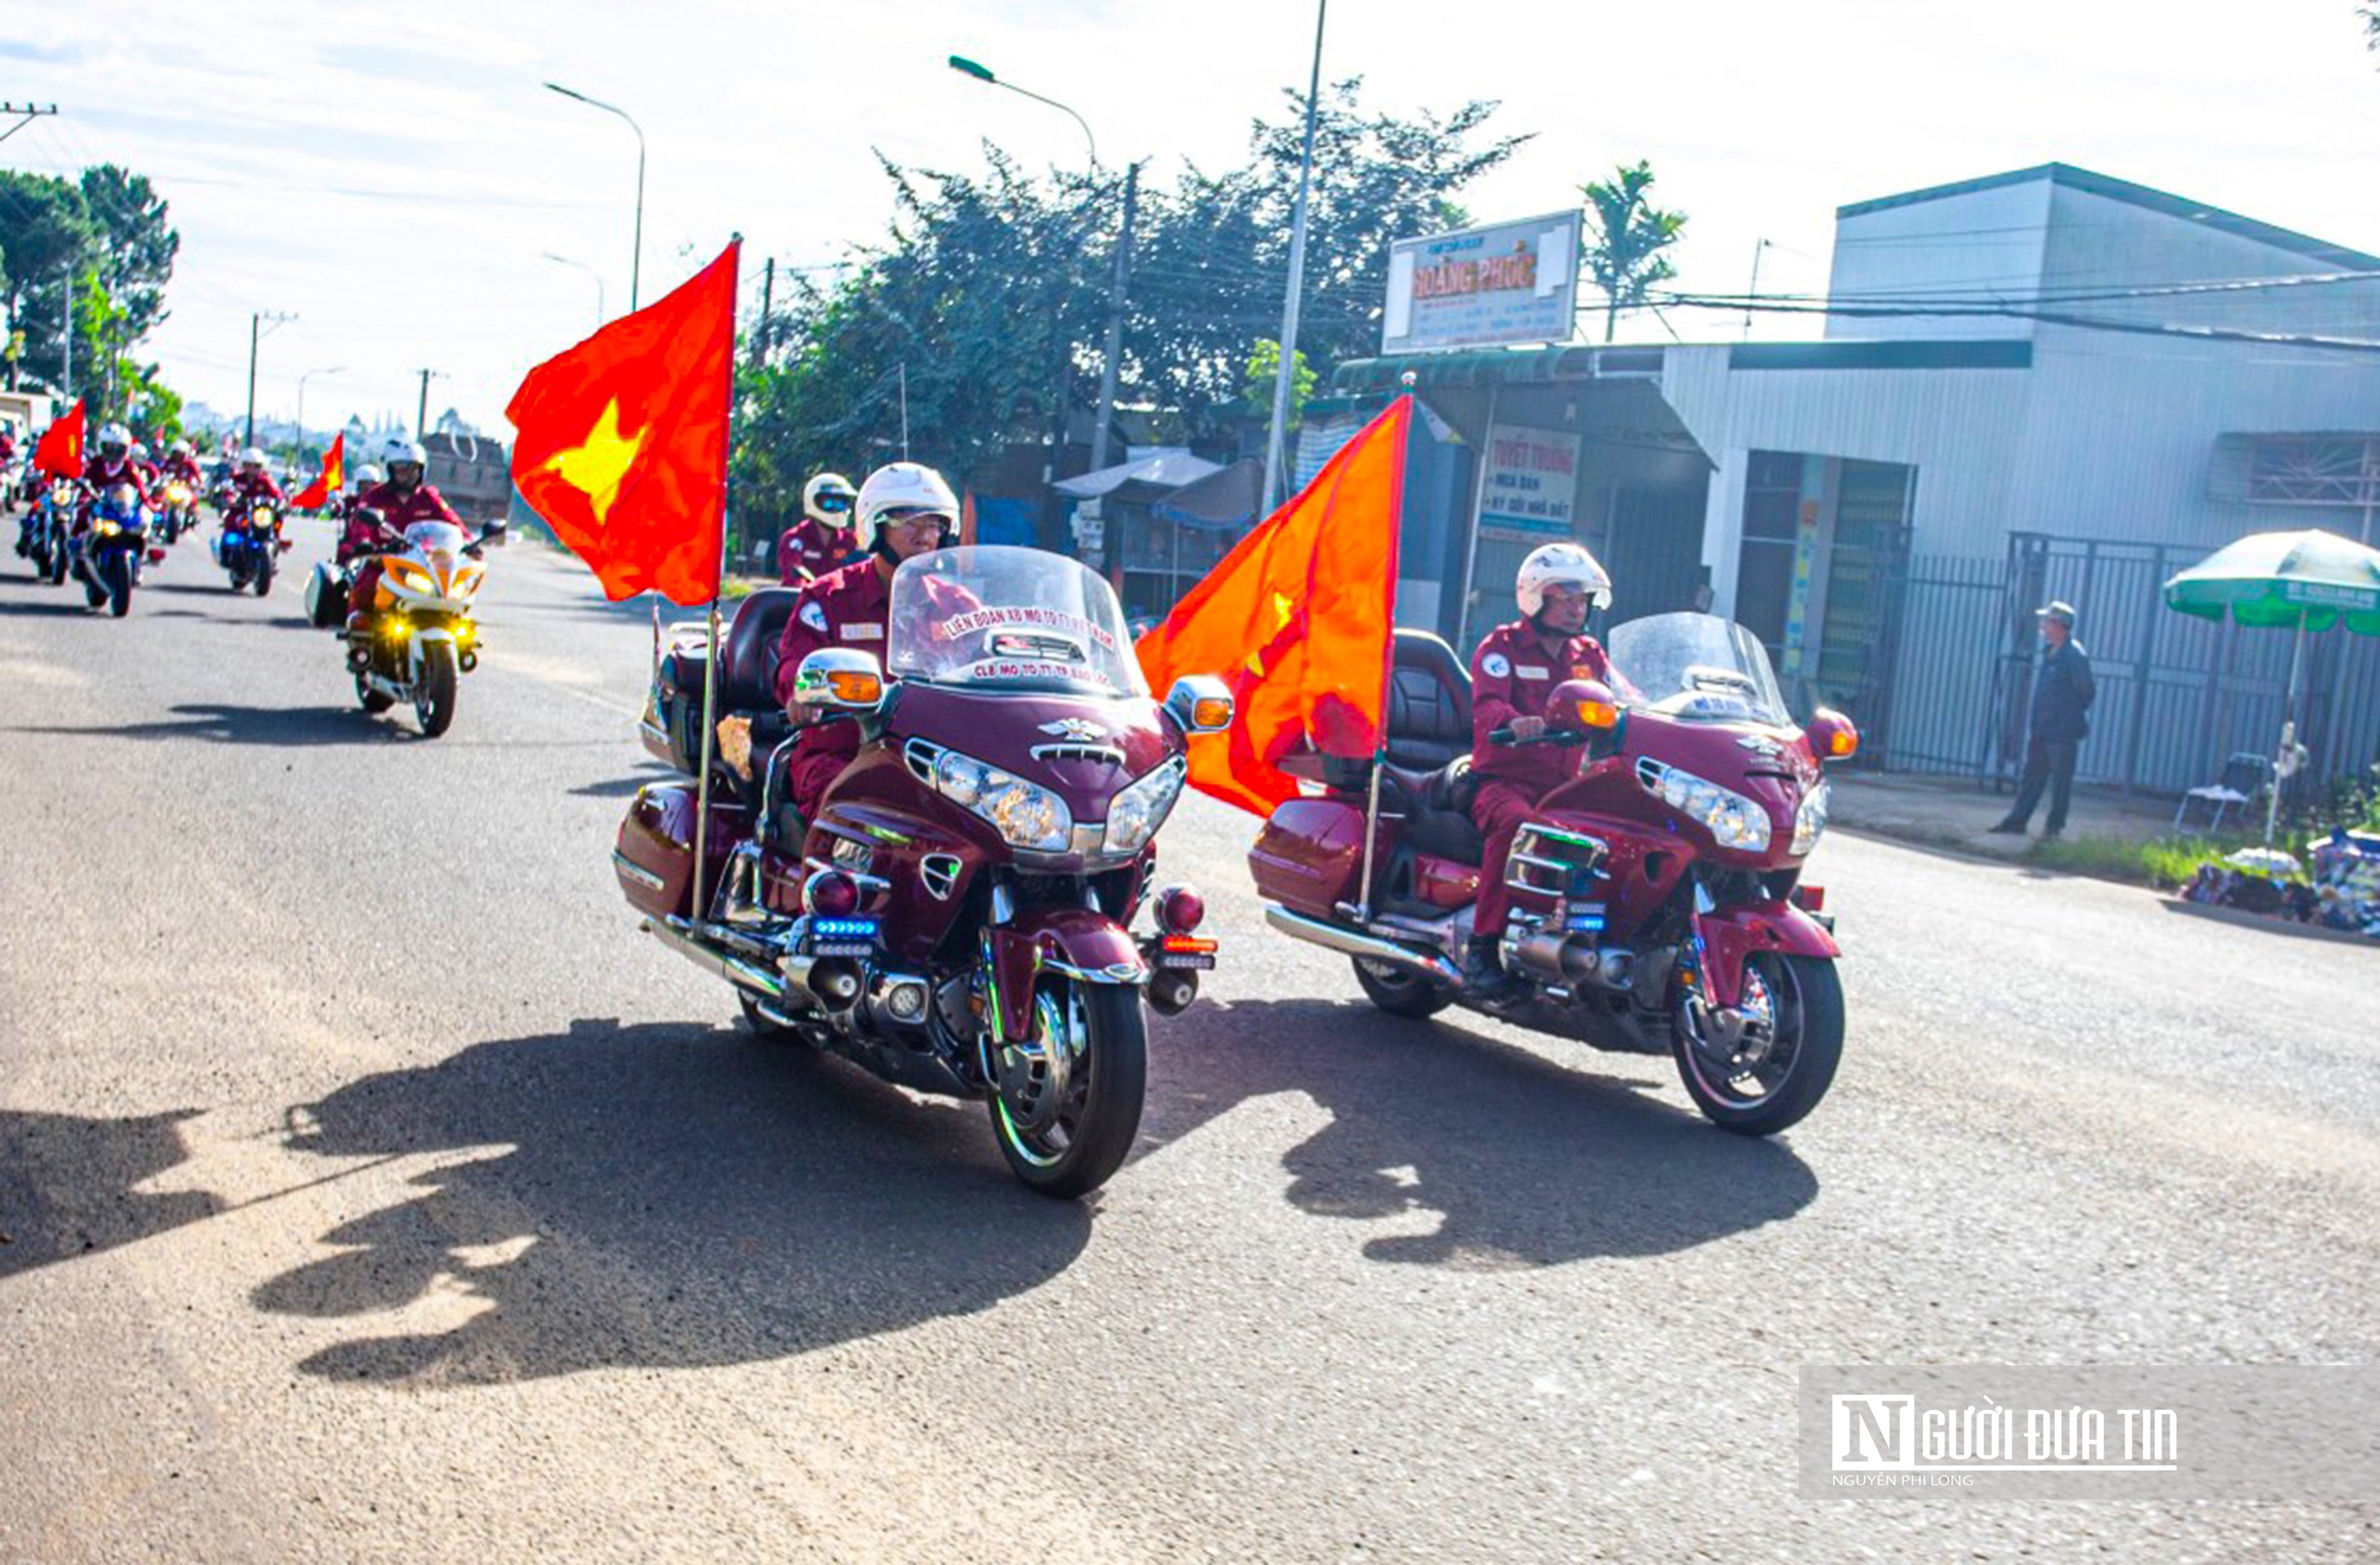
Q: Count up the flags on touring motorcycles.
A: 2